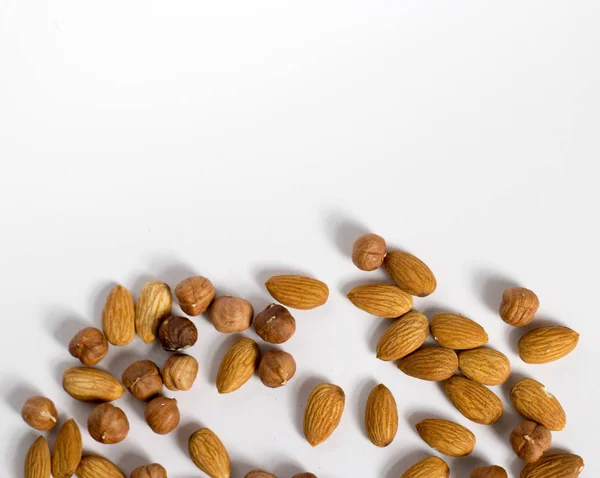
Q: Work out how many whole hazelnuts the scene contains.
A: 14